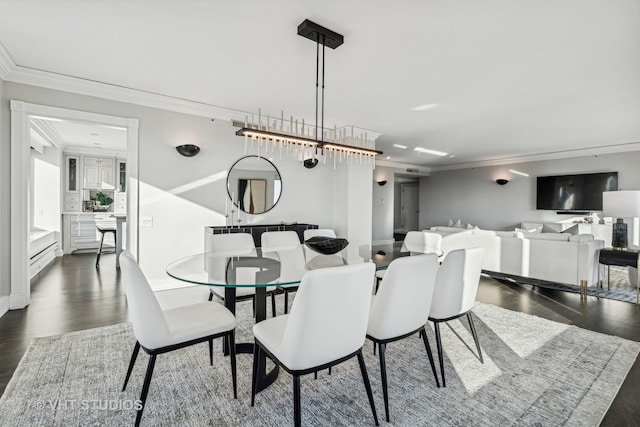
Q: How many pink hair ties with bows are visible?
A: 0